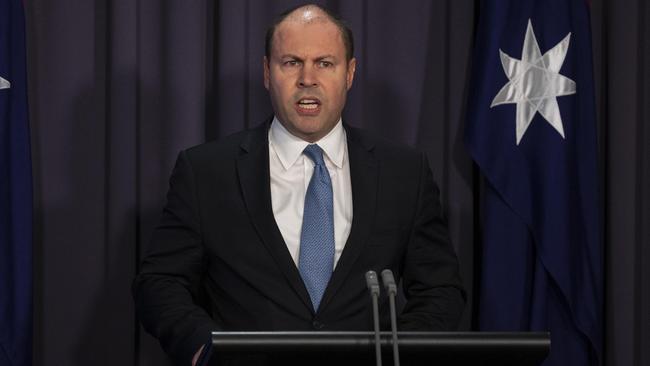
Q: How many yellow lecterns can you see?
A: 0